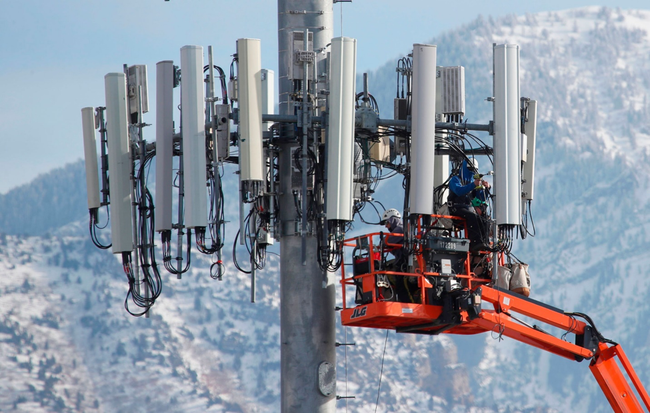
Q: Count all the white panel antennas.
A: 11